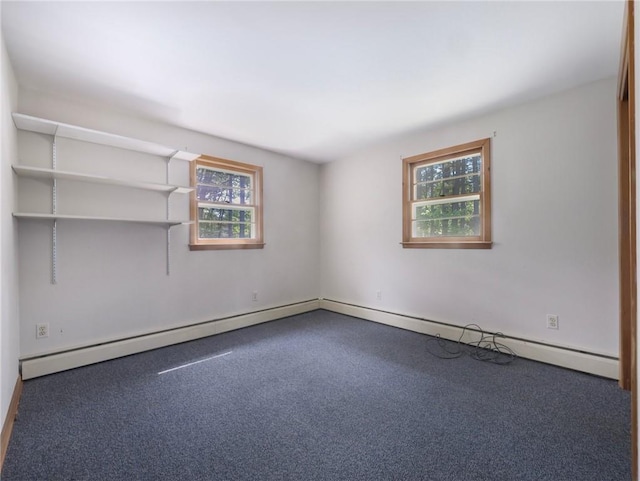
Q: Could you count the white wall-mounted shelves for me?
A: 3